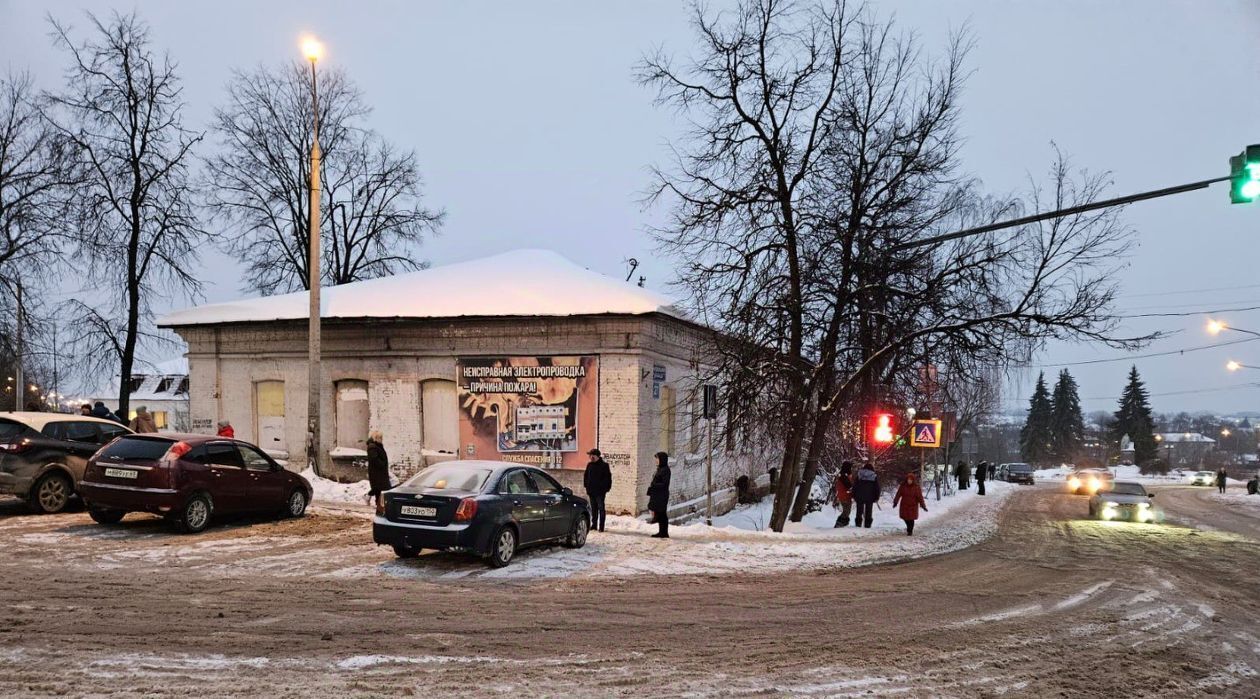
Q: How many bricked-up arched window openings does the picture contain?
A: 3